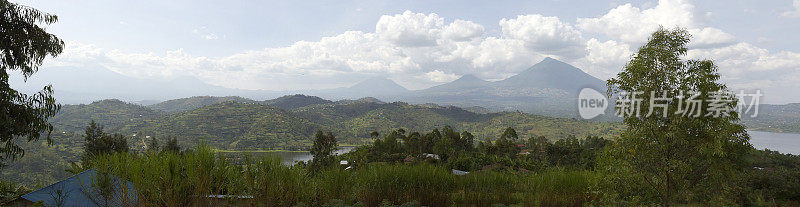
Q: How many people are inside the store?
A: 0